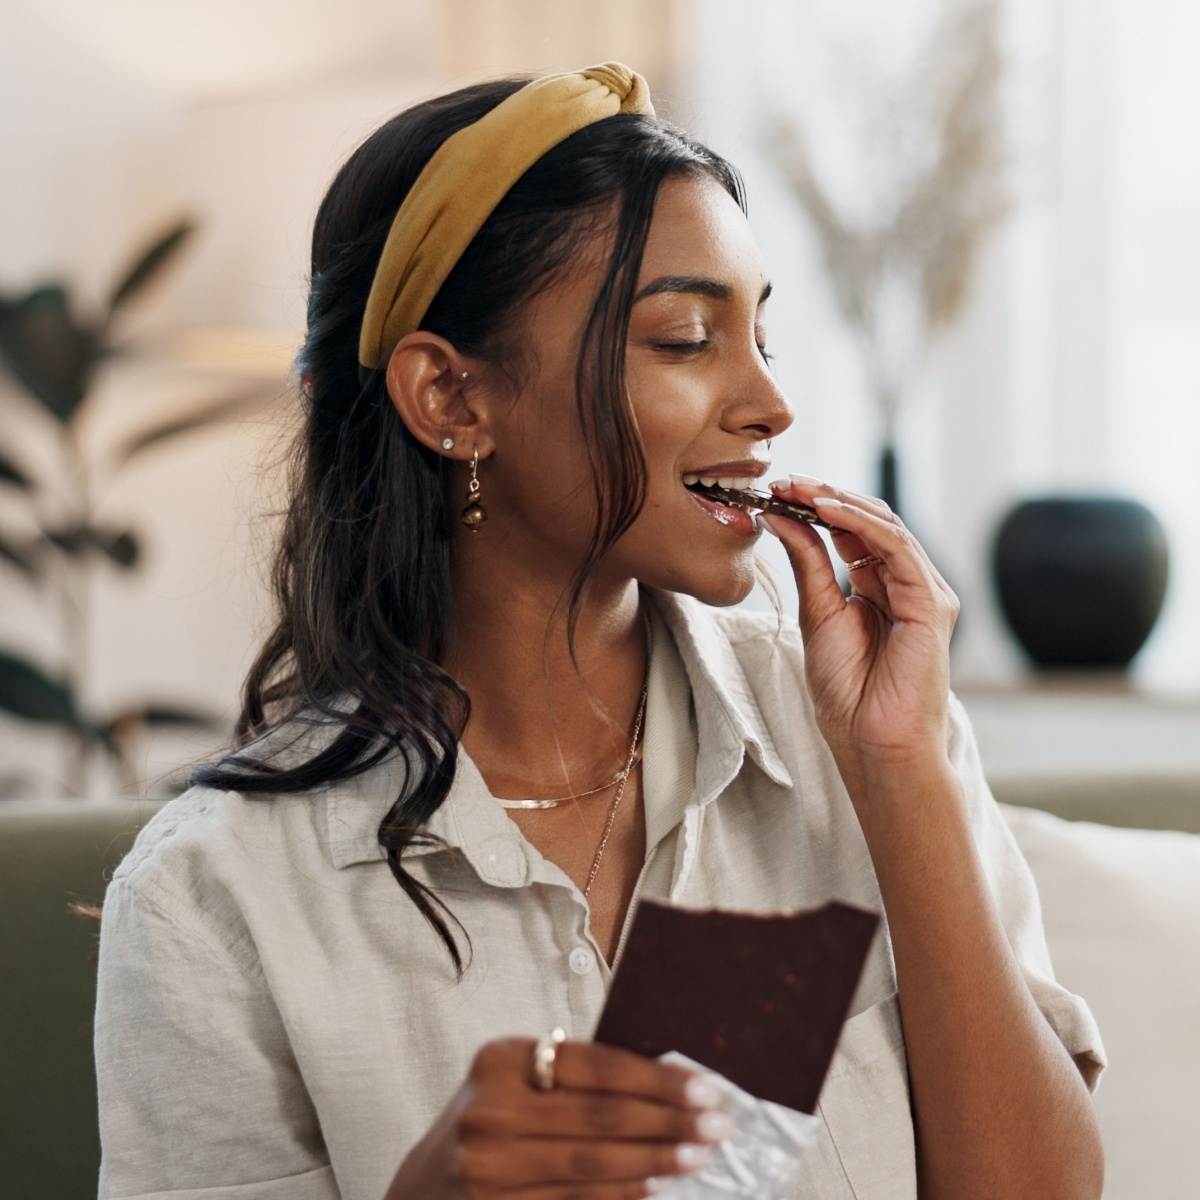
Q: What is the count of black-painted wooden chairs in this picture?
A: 0